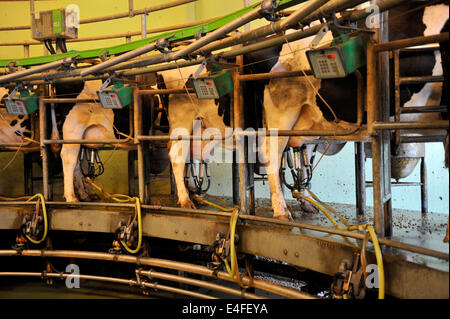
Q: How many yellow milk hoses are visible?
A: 4